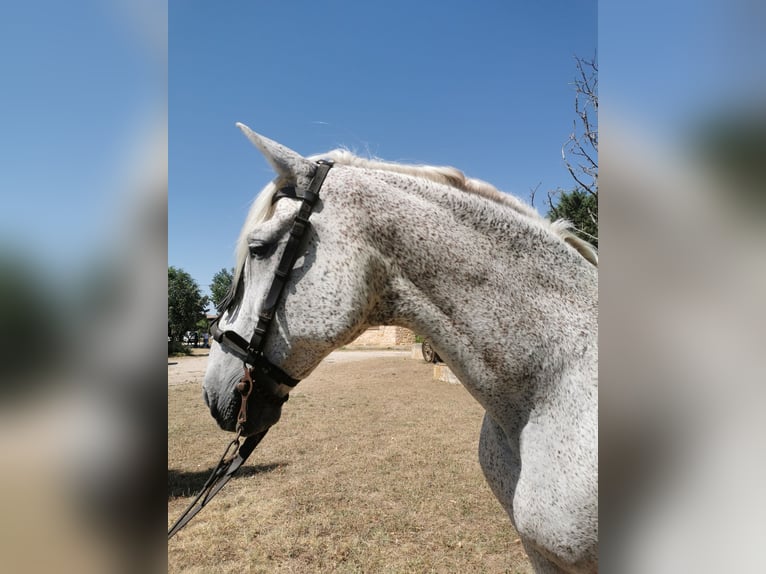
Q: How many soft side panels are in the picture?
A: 2